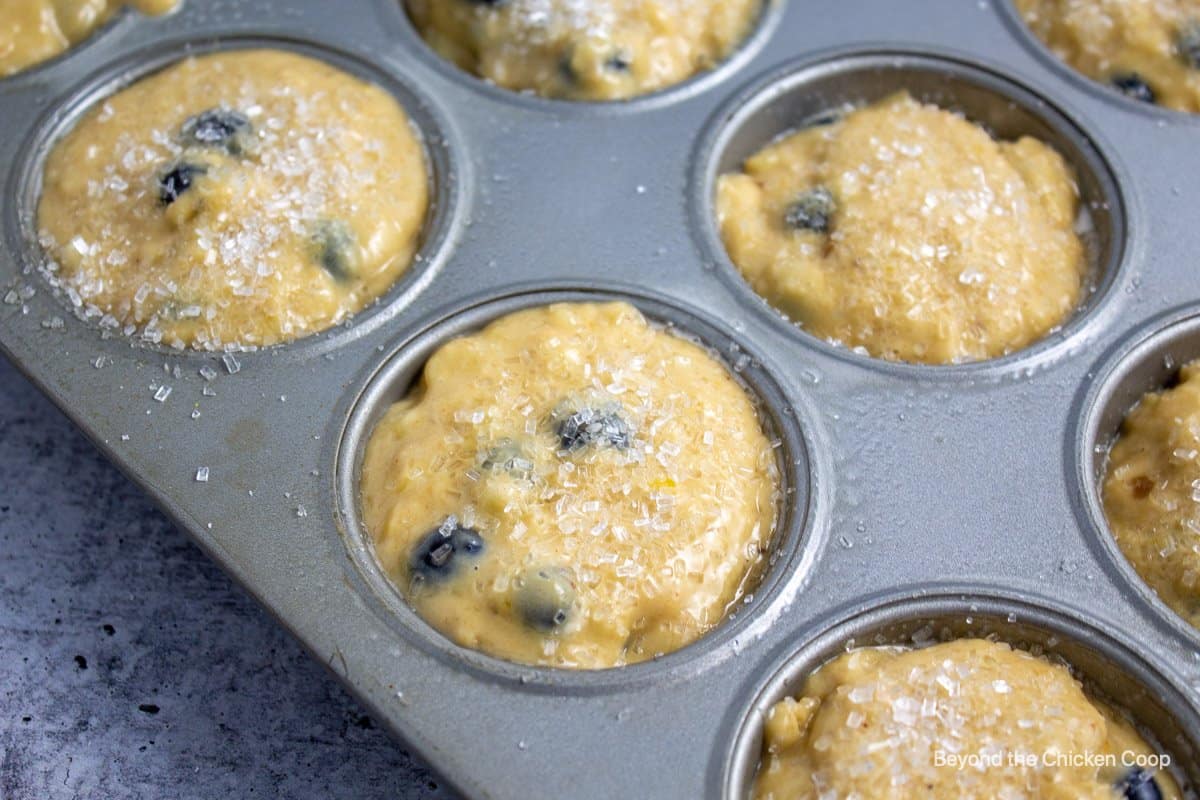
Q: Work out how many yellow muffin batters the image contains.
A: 8